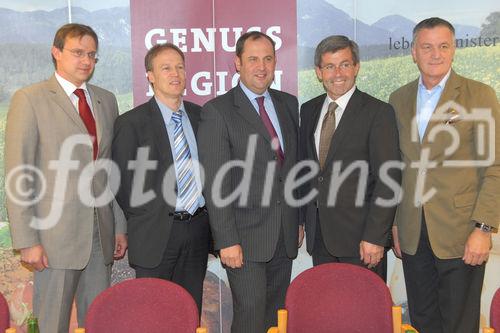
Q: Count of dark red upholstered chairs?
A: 4